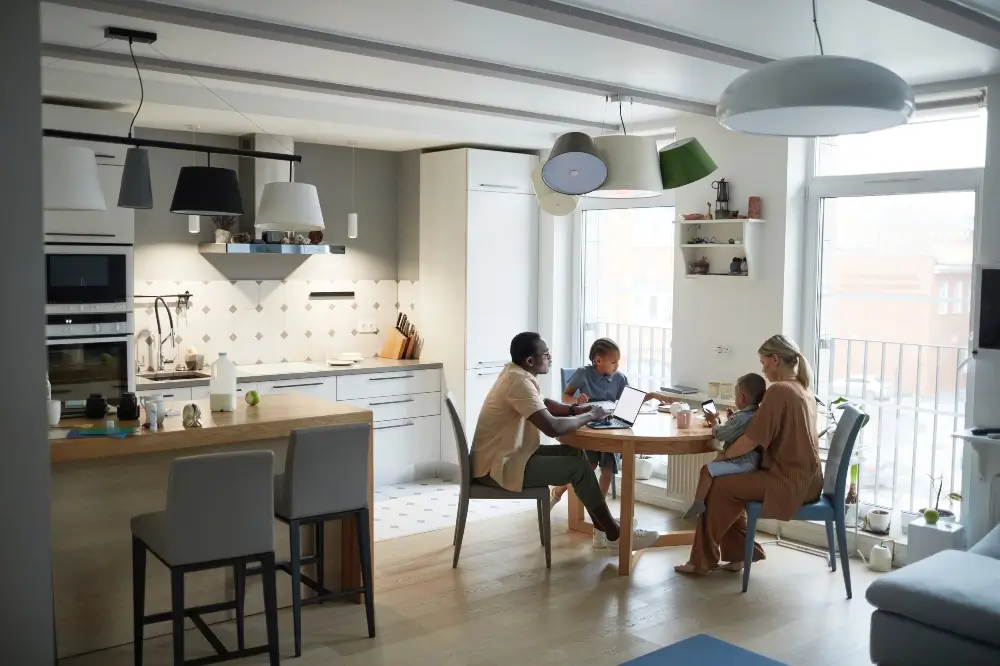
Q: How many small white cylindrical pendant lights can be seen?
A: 2